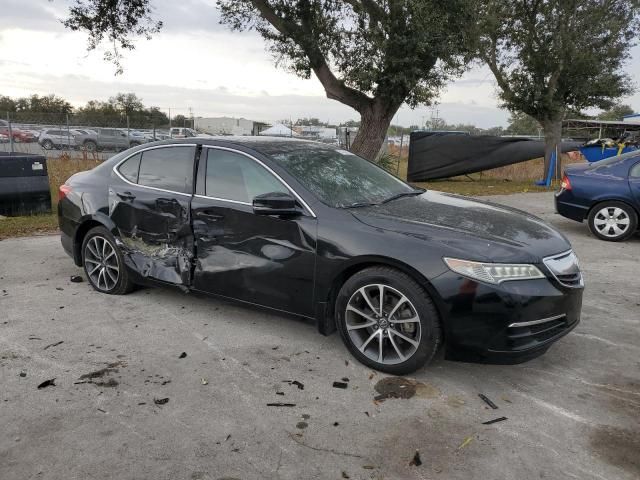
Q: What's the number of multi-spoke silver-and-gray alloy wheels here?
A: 2